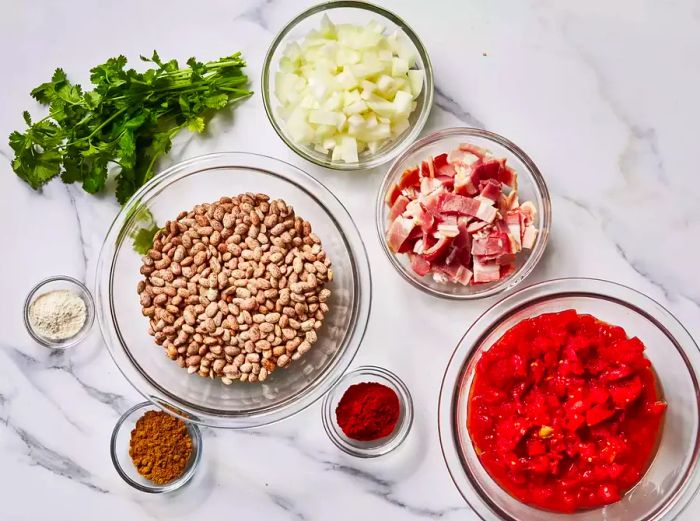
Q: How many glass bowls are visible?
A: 7